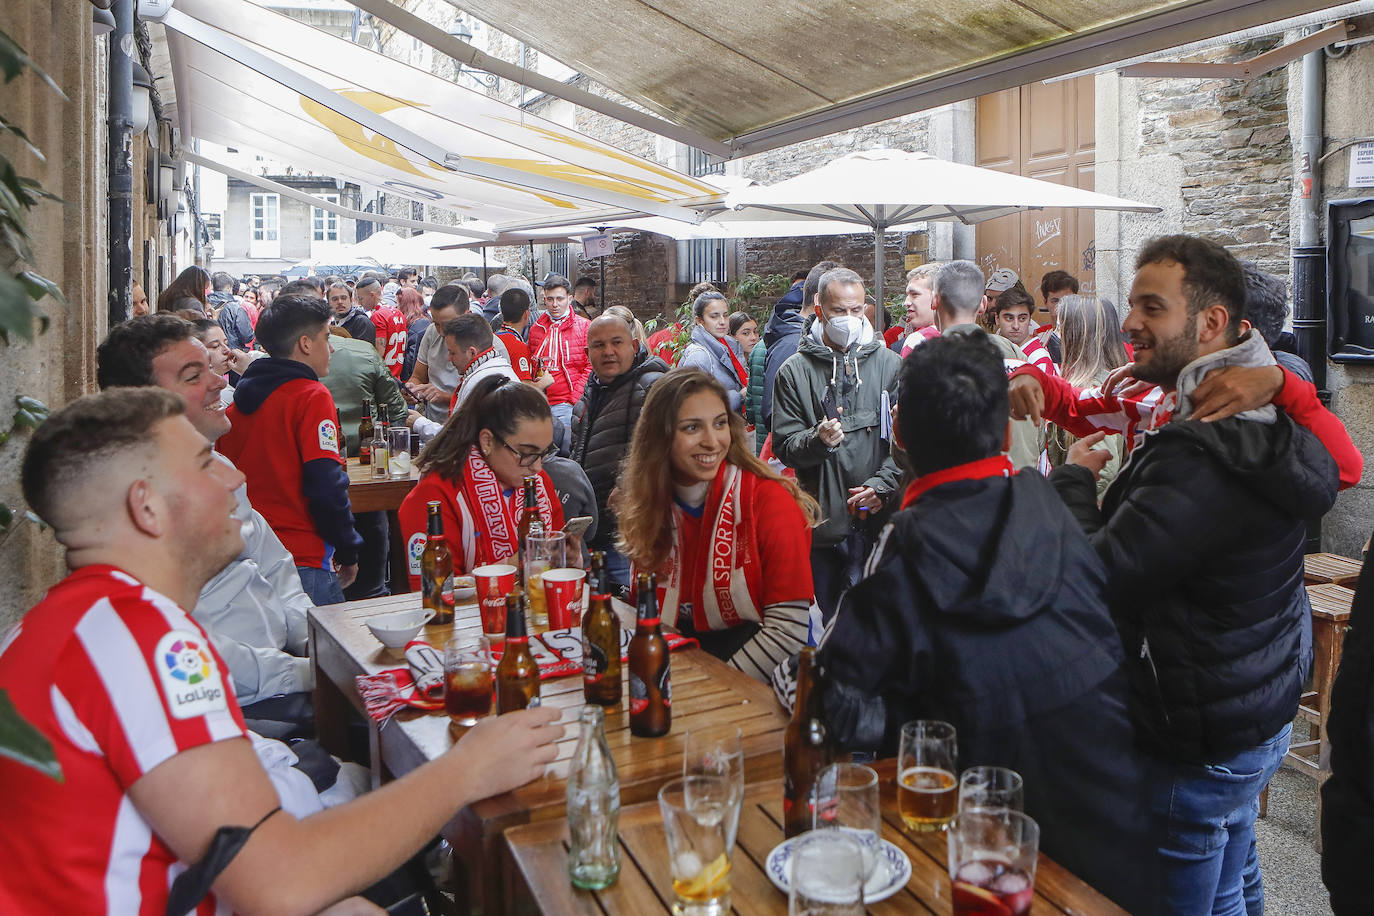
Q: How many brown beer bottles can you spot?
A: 9